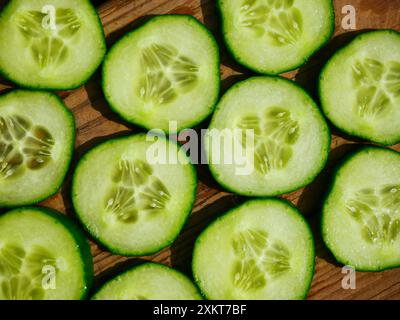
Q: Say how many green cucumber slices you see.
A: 11